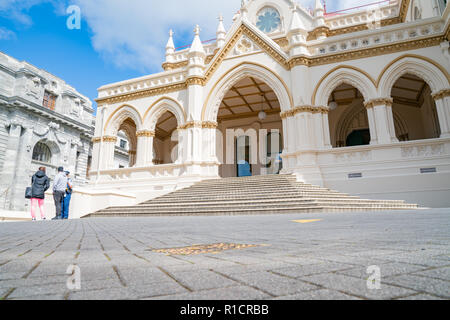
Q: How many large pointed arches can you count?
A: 5